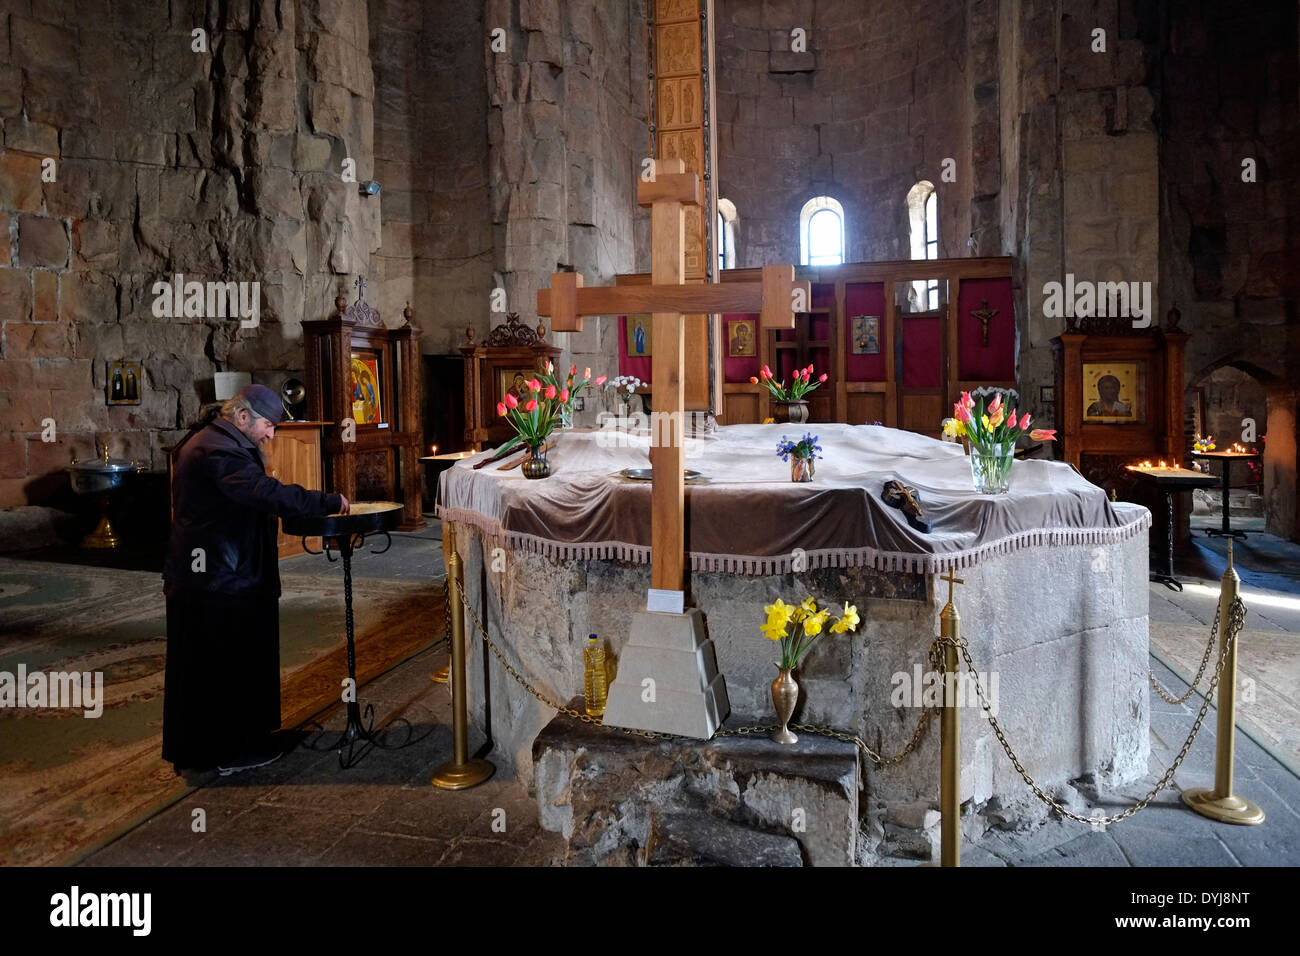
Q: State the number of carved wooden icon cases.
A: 3